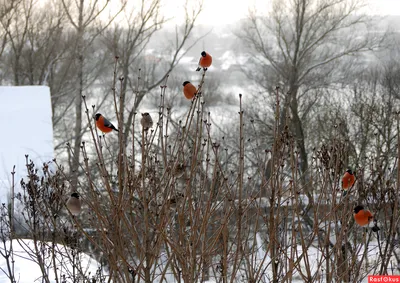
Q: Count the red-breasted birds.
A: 5